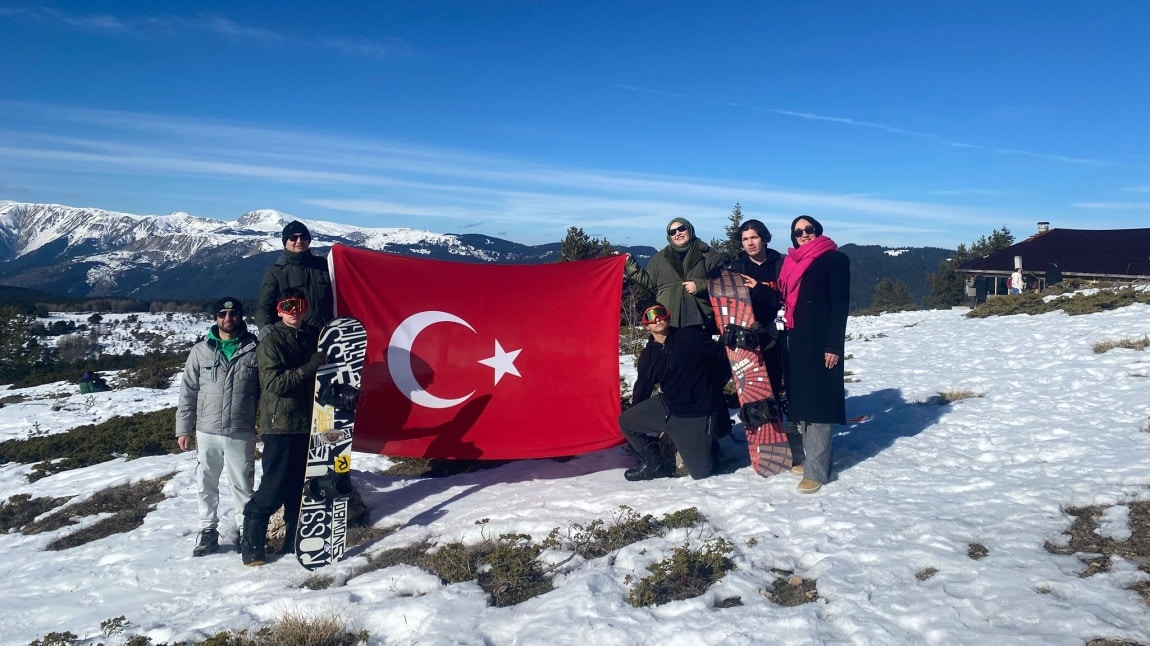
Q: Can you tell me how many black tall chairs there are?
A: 0